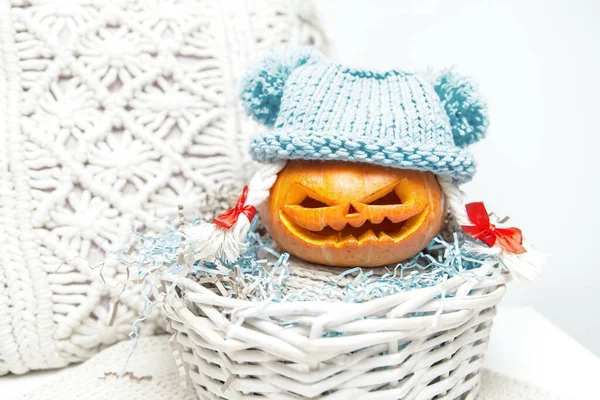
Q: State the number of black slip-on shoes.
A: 0